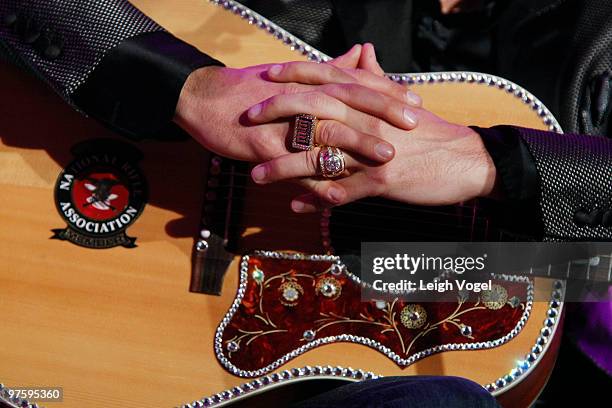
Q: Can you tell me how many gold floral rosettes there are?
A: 4